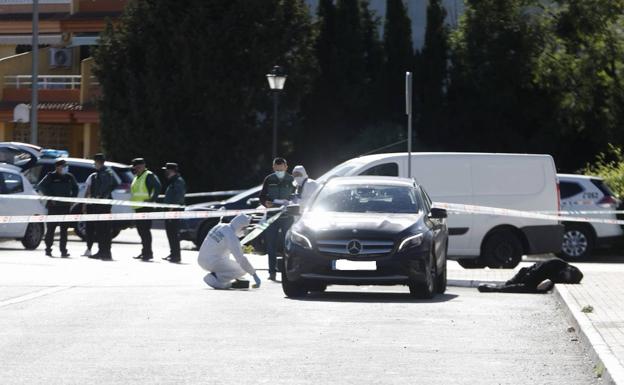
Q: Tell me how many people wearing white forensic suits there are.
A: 2